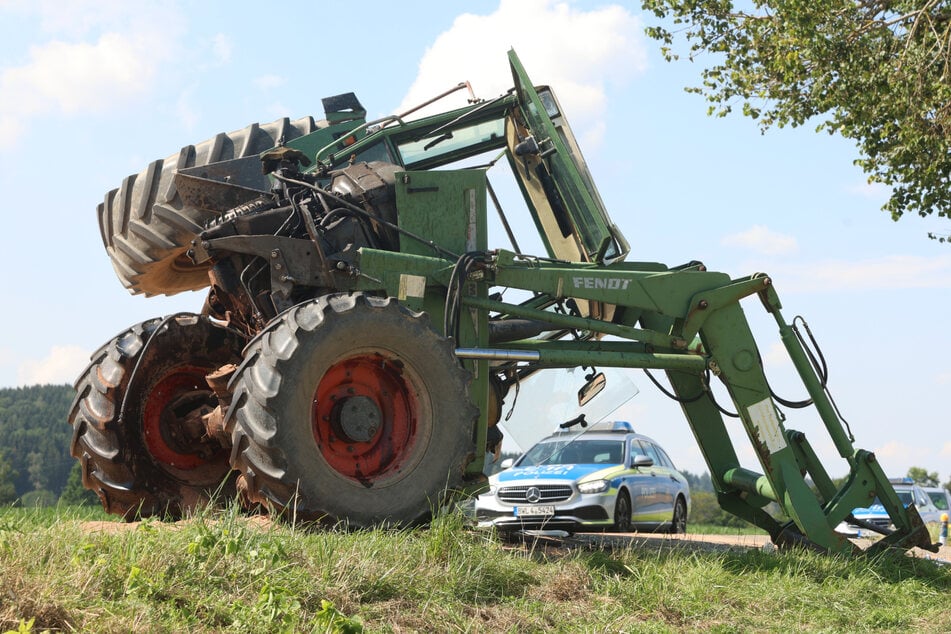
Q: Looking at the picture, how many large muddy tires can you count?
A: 3